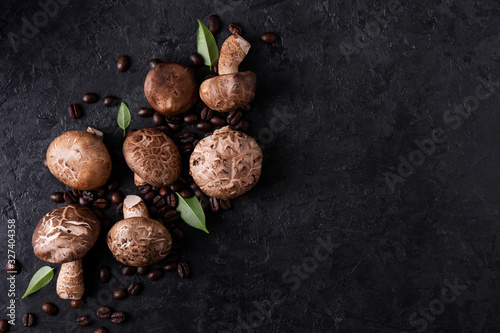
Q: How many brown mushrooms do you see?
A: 7